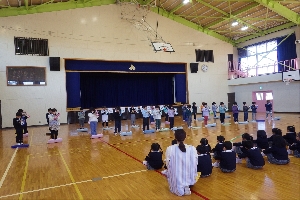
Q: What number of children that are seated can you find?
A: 13